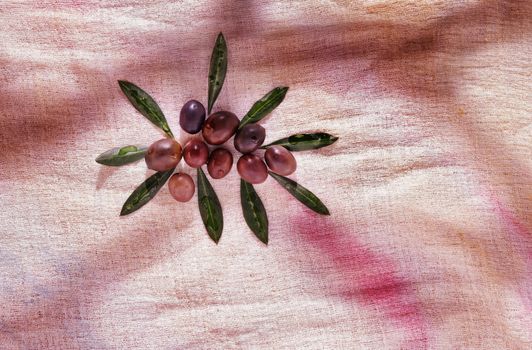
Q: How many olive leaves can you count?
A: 9